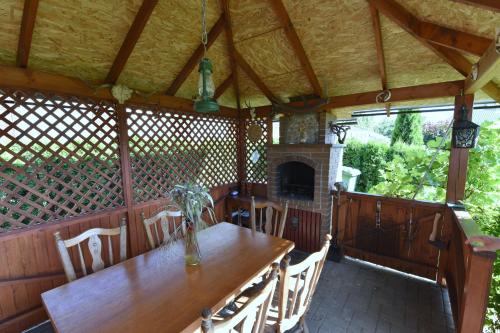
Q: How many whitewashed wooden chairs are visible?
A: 5